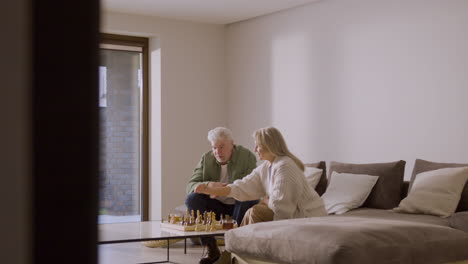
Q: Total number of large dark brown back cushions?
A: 3